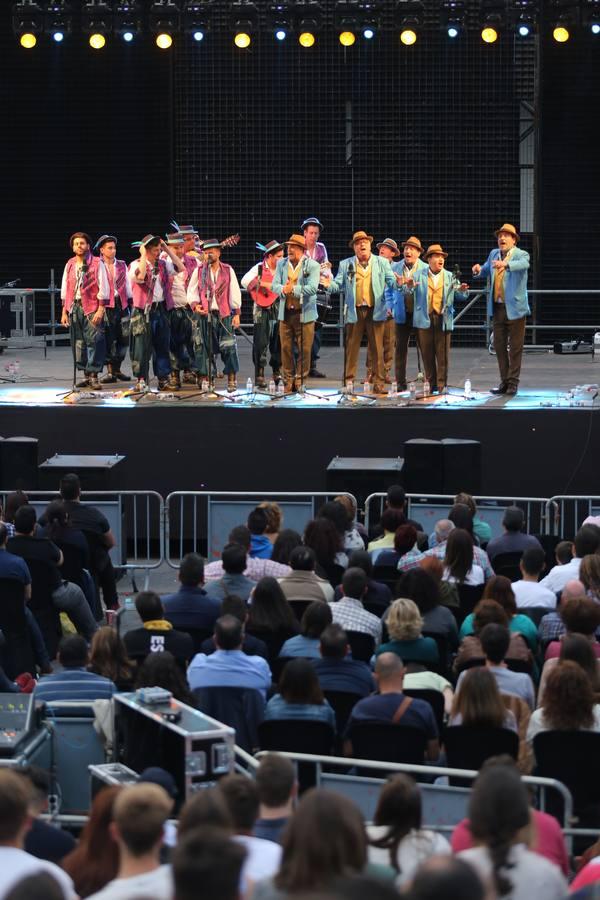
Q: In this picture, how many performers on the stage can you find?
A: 14